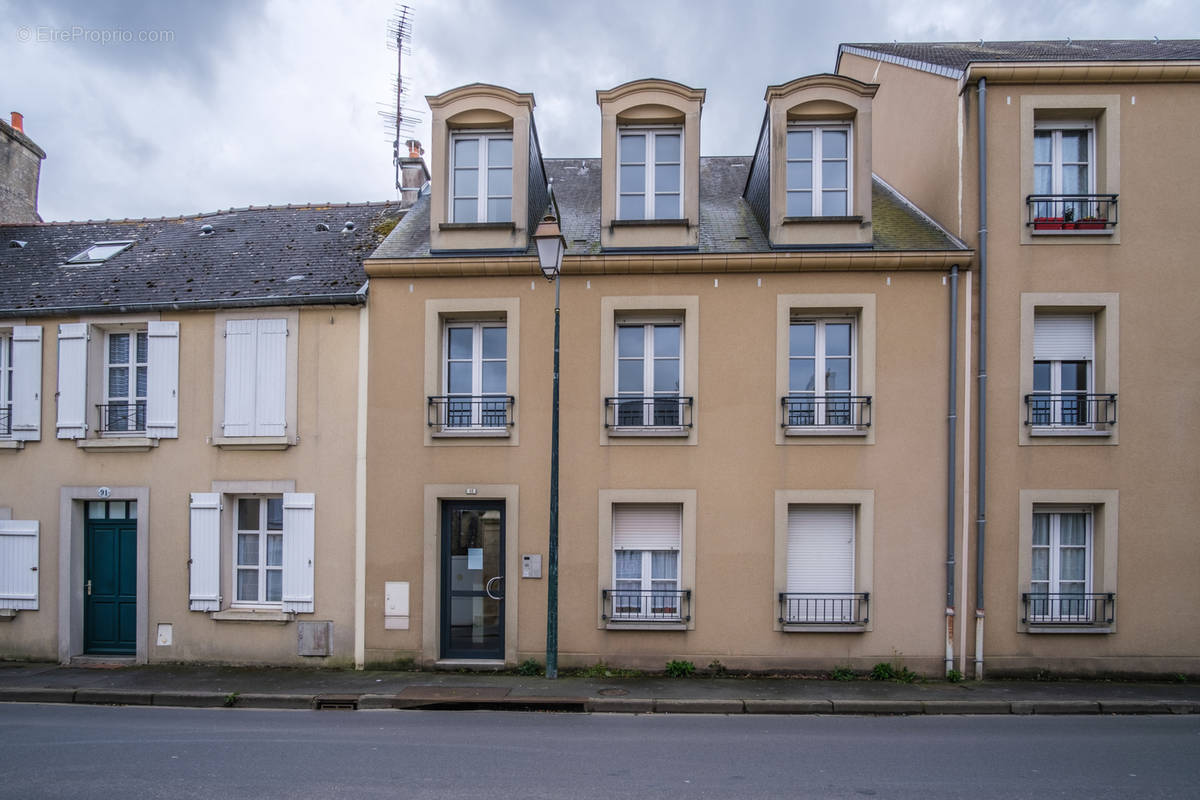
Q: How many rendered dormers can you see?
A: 3